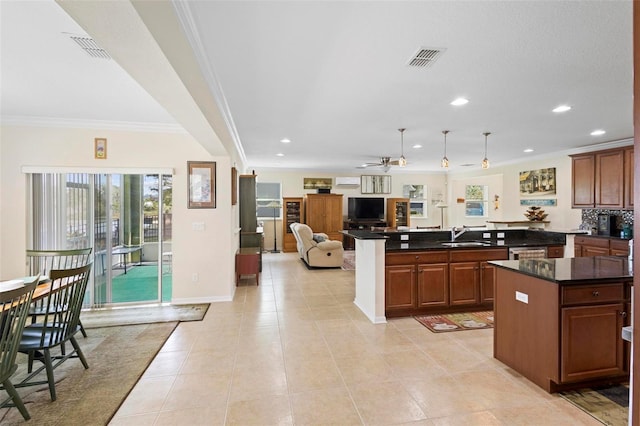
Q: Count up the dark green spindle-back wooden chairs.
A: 3